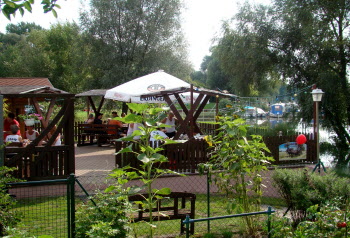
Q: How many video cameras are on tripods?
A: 0